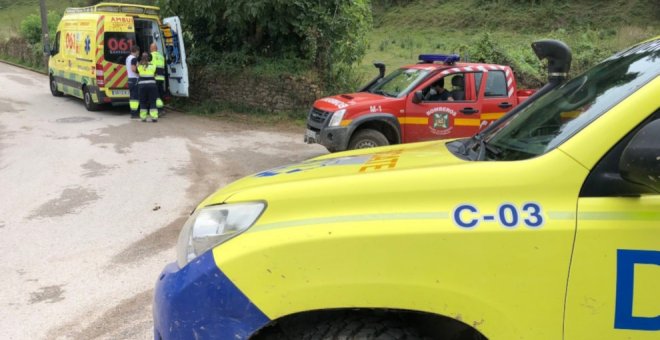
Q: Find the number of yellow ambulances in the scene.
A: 1